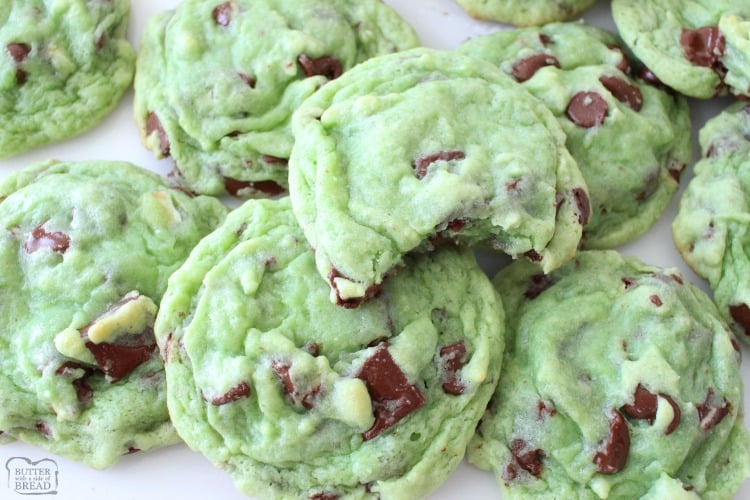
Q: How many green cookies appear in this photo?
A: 10